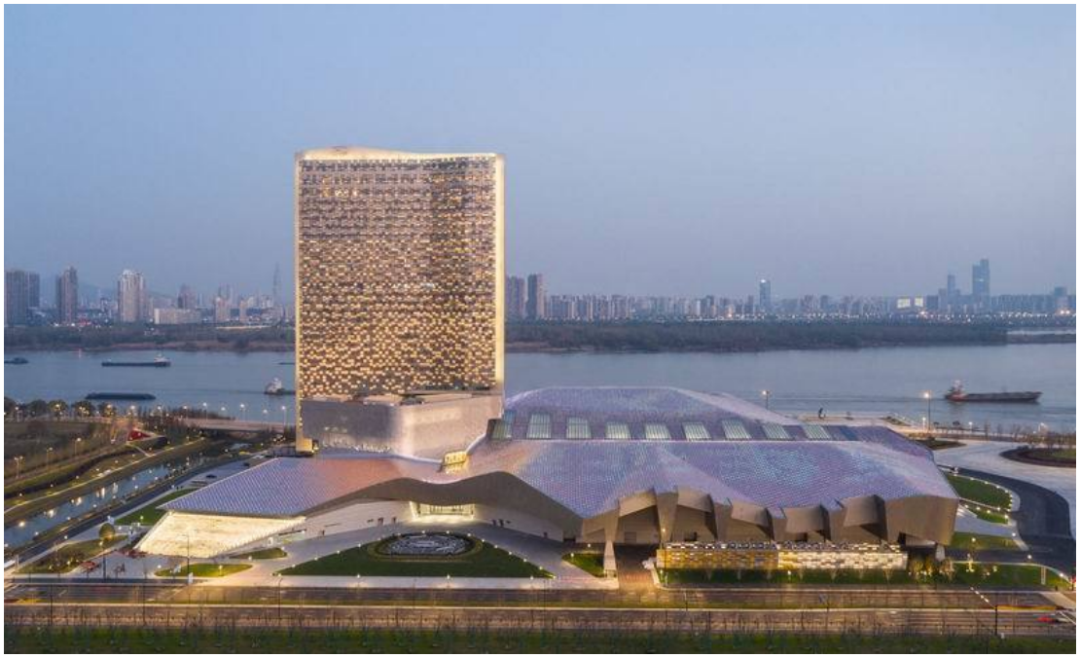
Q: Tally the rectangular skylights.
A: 9